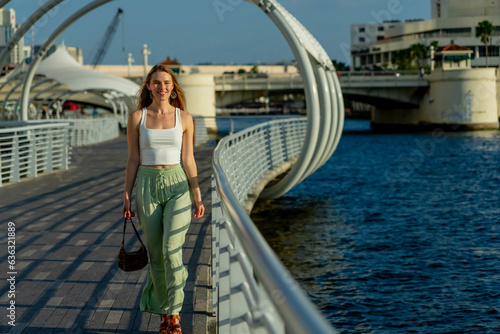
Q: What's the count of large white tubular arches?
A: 4